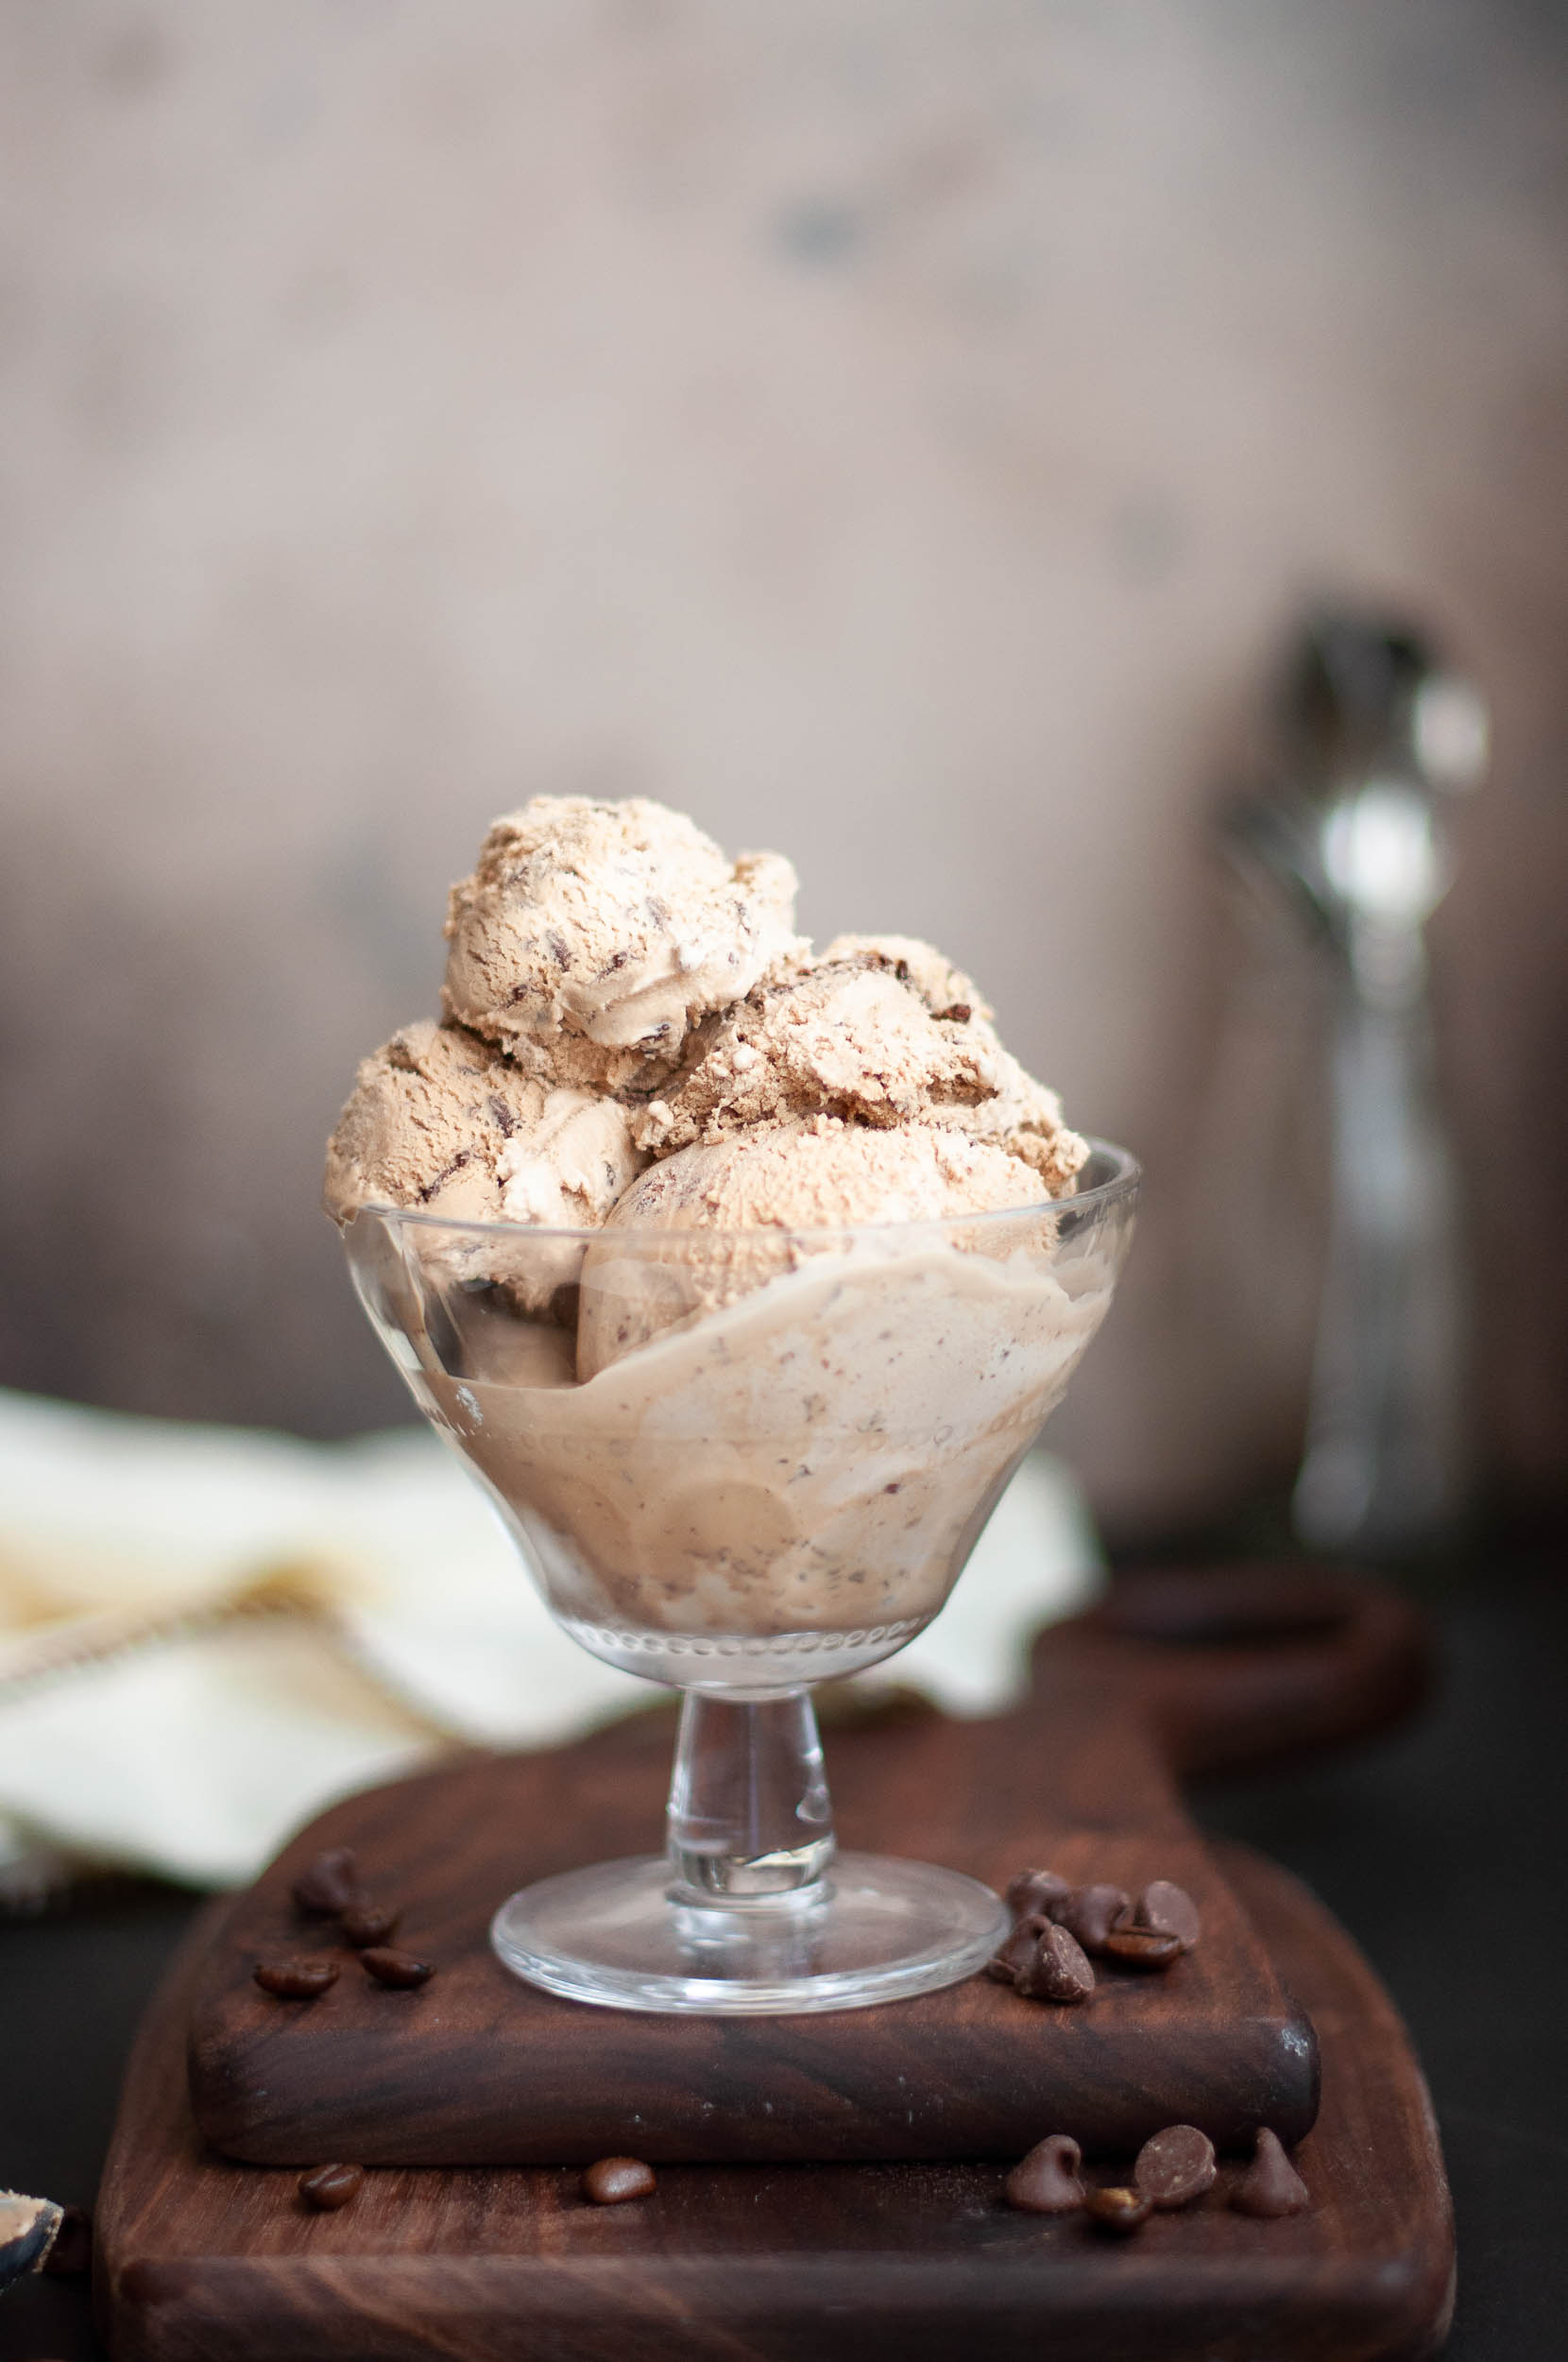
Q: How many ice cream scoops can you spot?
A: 4